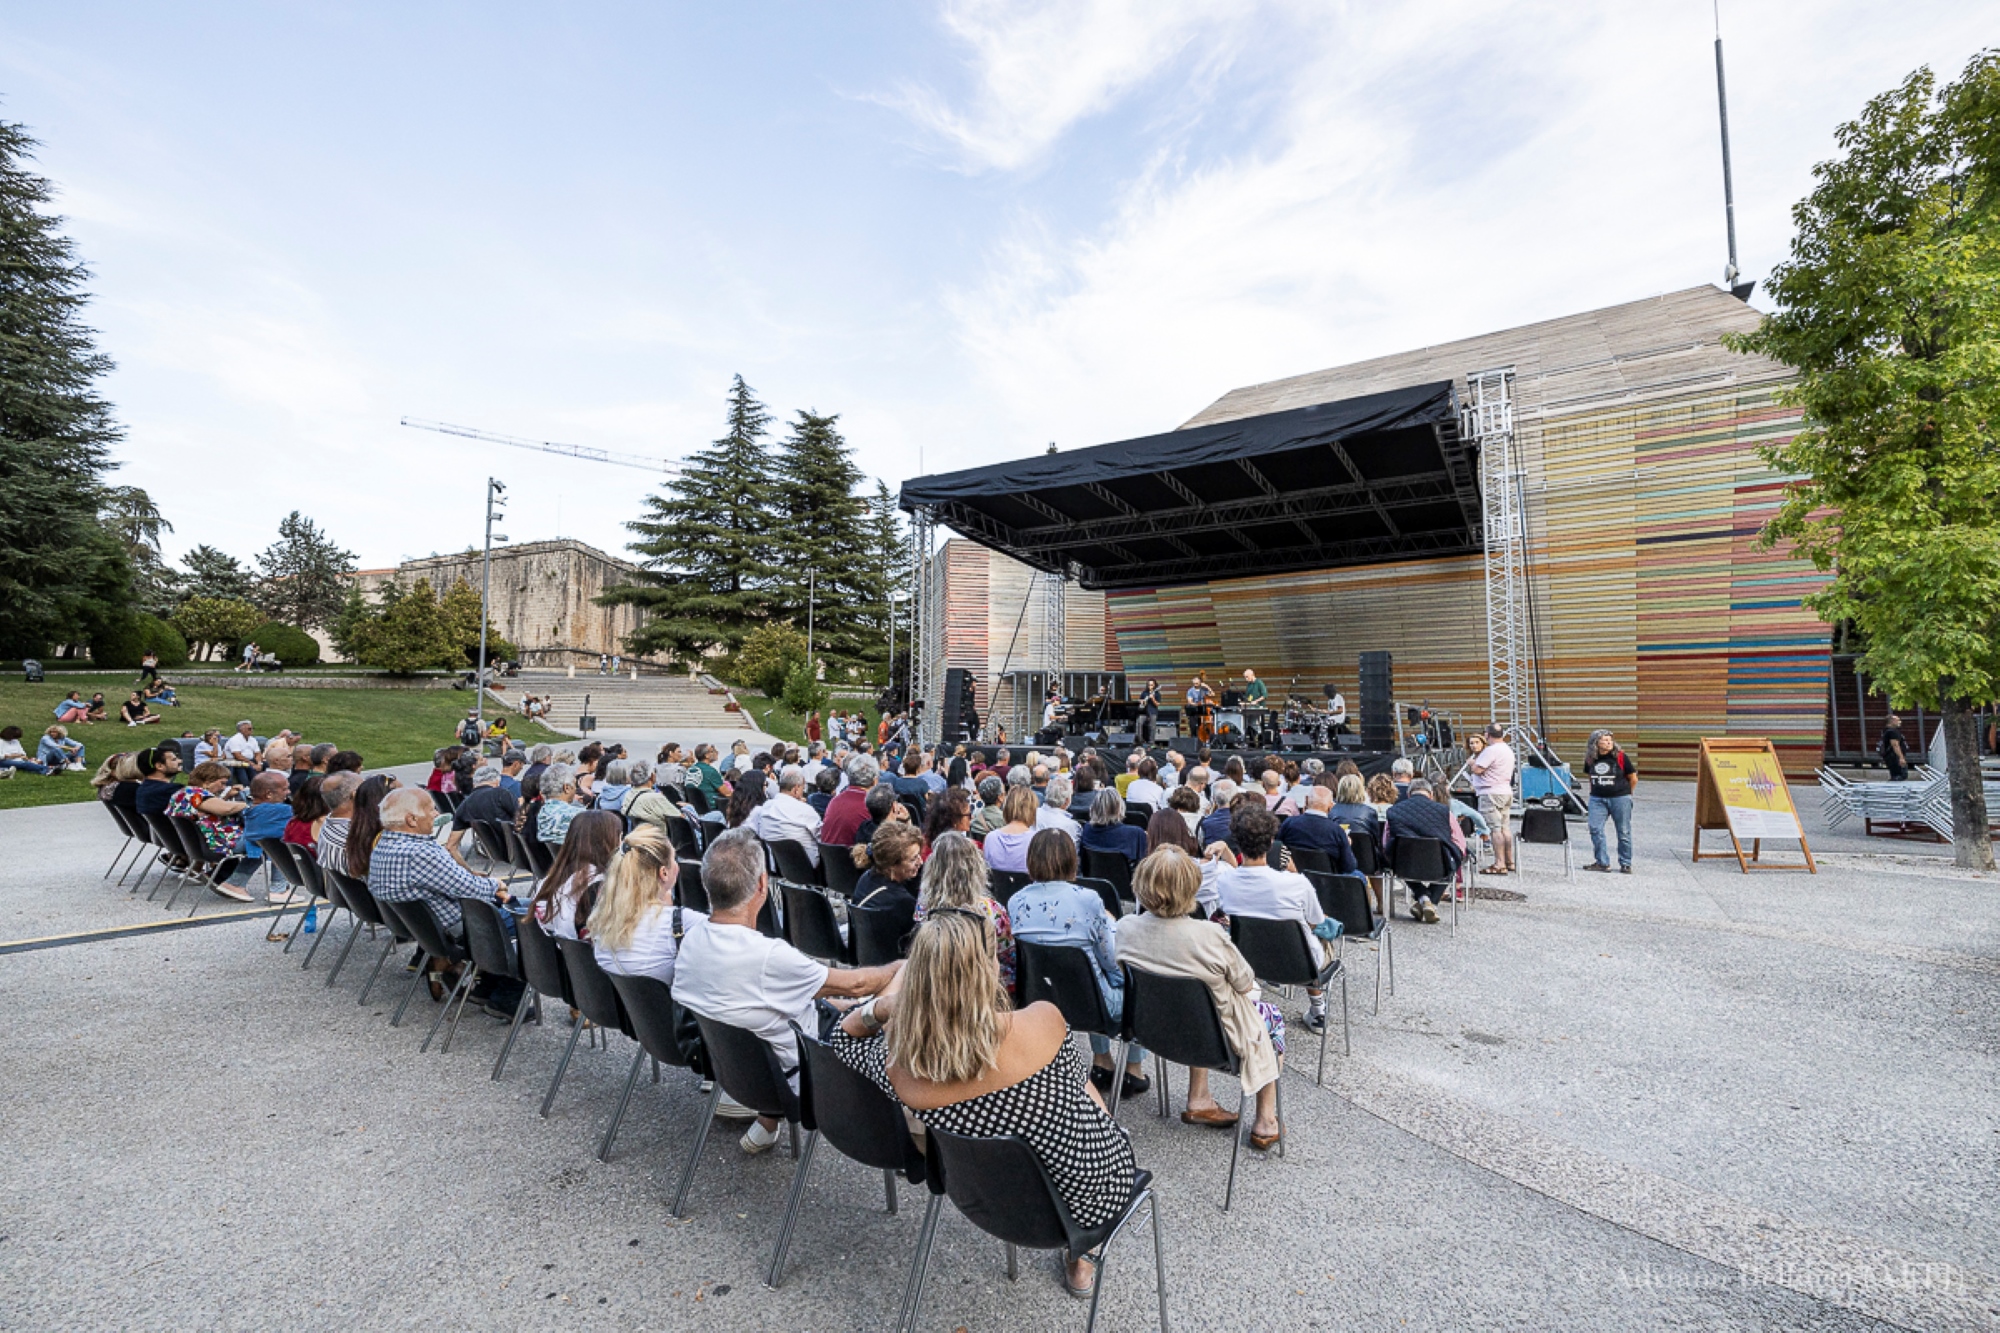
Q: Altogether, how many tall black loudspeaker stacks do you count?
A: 2